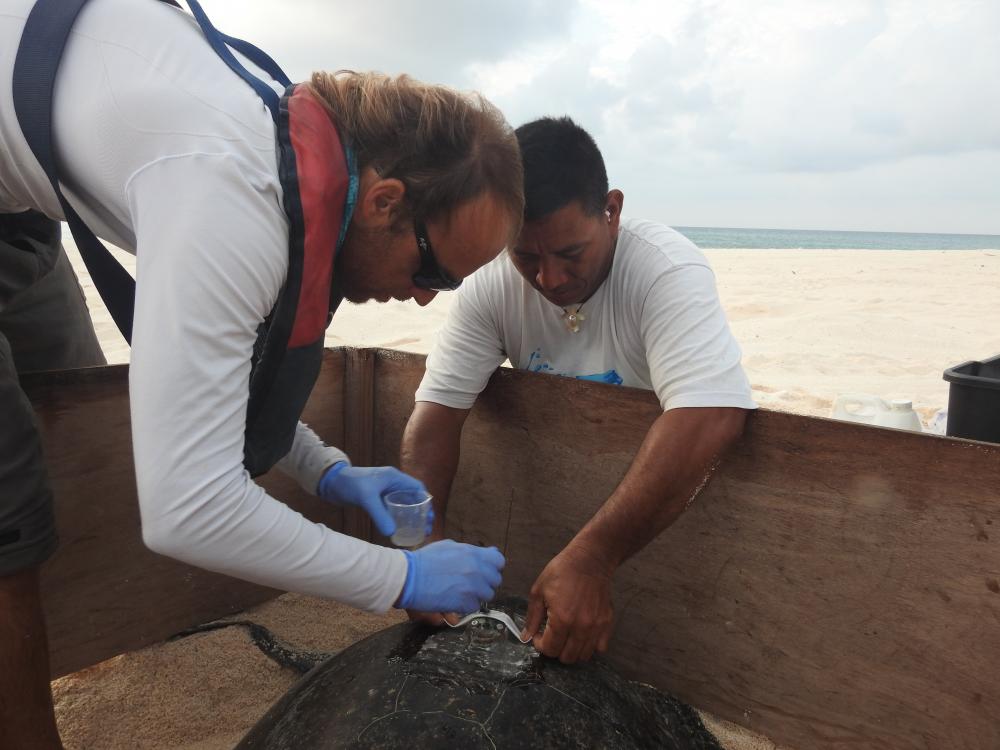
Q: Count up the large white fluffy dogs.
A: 0